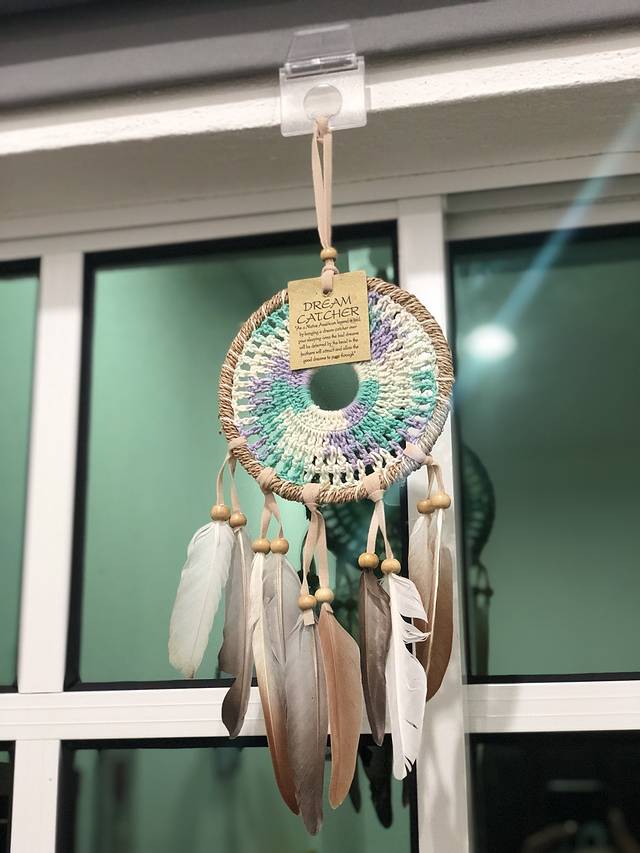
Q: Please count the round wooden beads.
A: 11